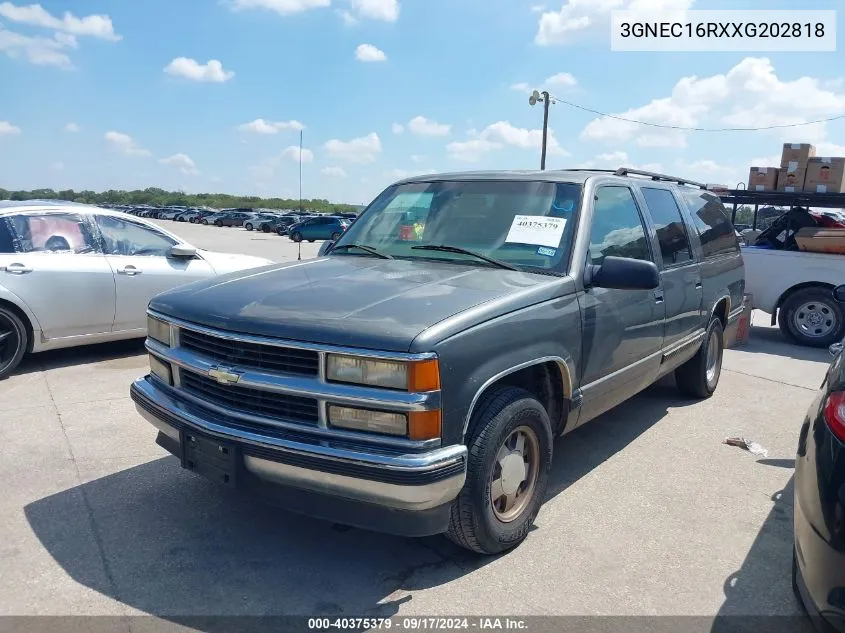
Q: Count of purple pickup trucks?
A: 0